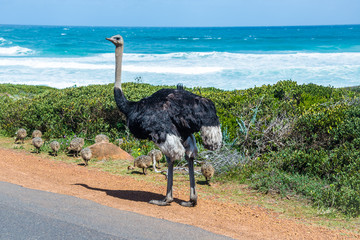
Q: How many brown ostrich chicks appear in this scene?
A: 10